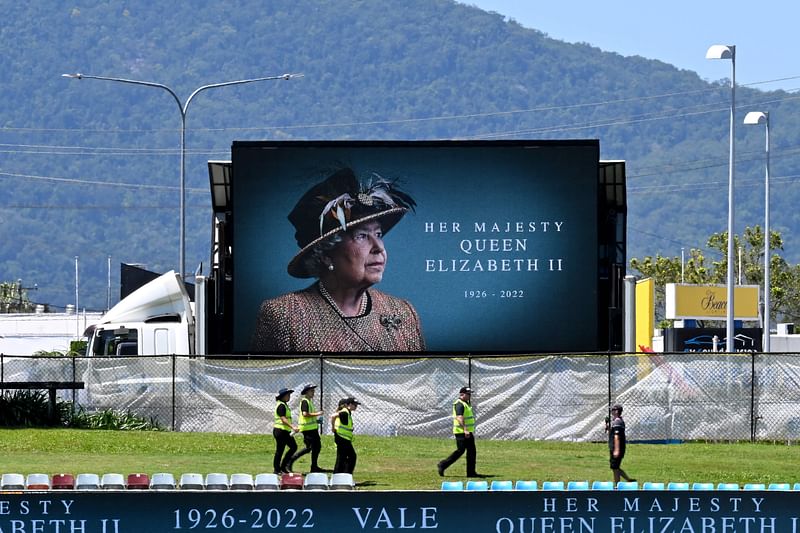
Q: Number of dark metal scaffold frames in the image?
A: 2